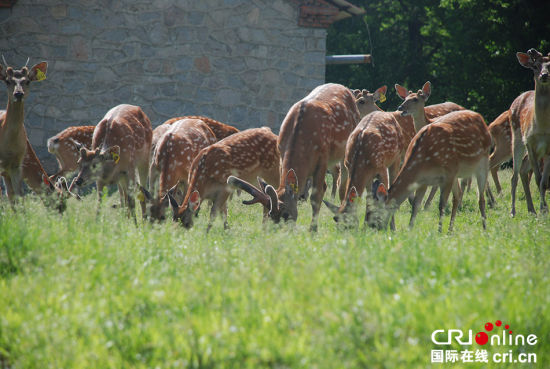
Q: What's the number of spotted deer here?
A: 14